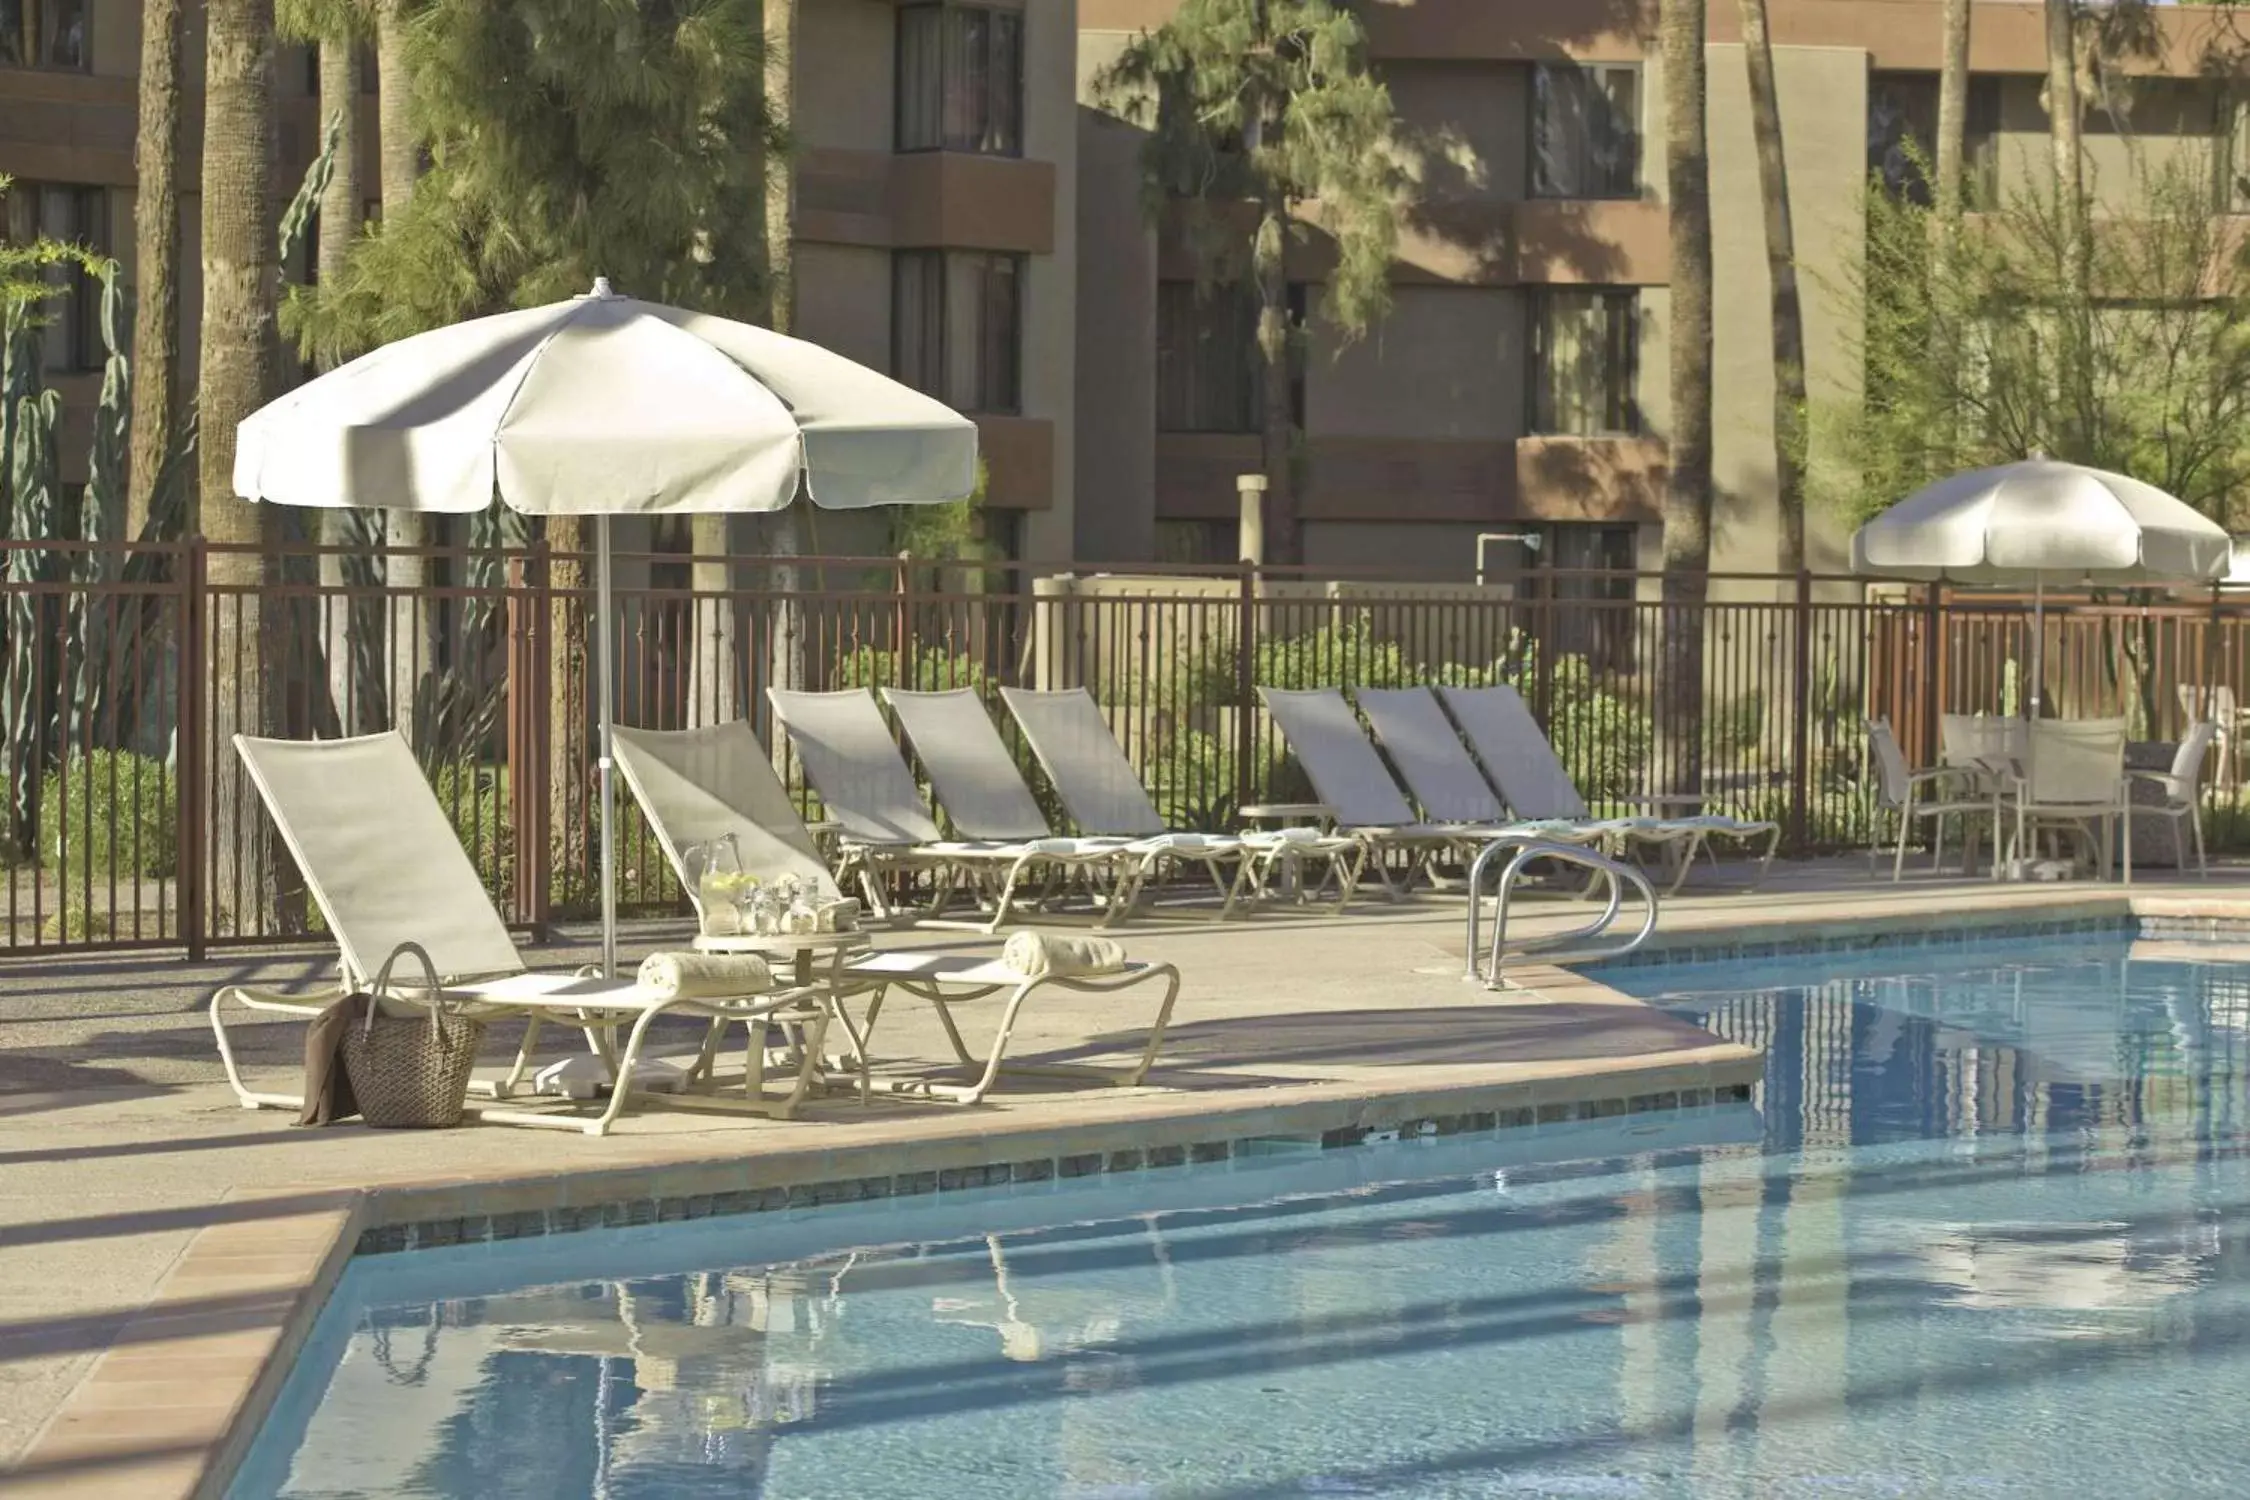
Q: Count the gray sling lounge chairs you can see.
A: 8